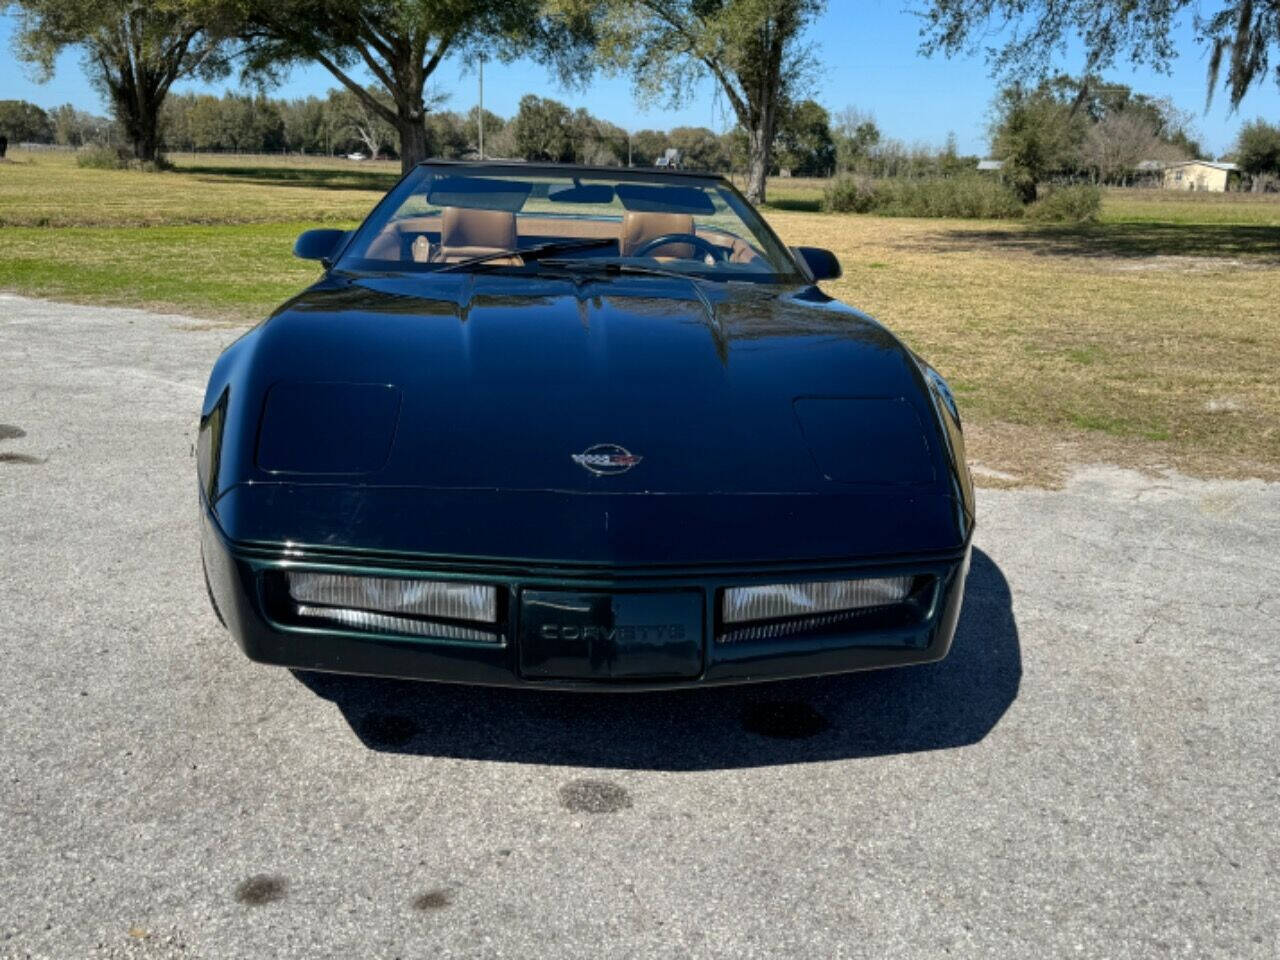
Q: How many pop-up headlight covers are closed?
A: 2